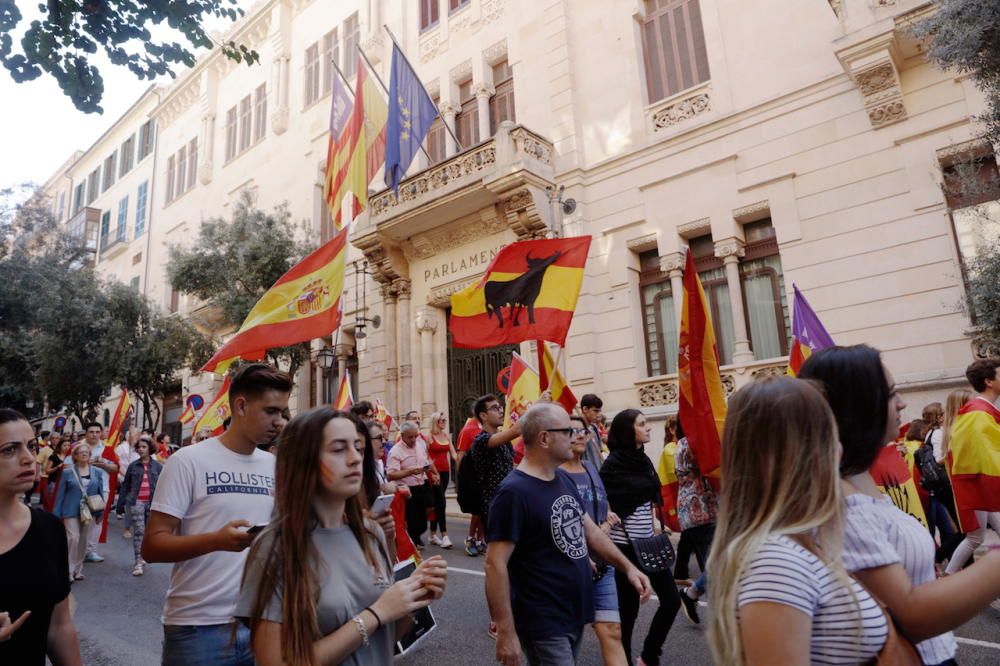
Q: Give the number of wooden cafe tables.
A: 0